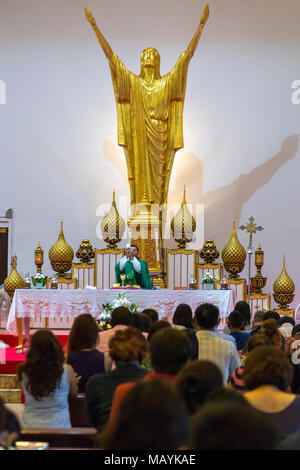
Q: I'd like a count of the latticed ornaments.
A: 6